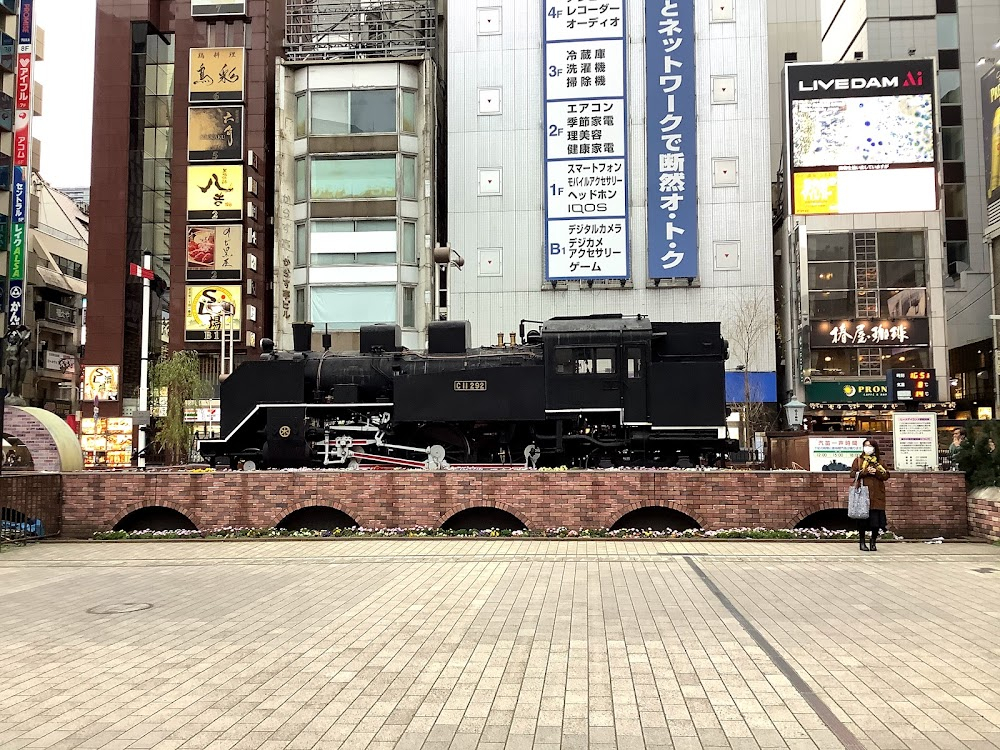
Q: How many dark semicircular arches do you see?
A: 5